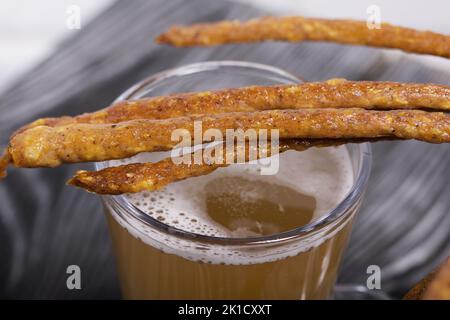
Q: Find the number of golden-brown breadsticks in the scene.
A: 4